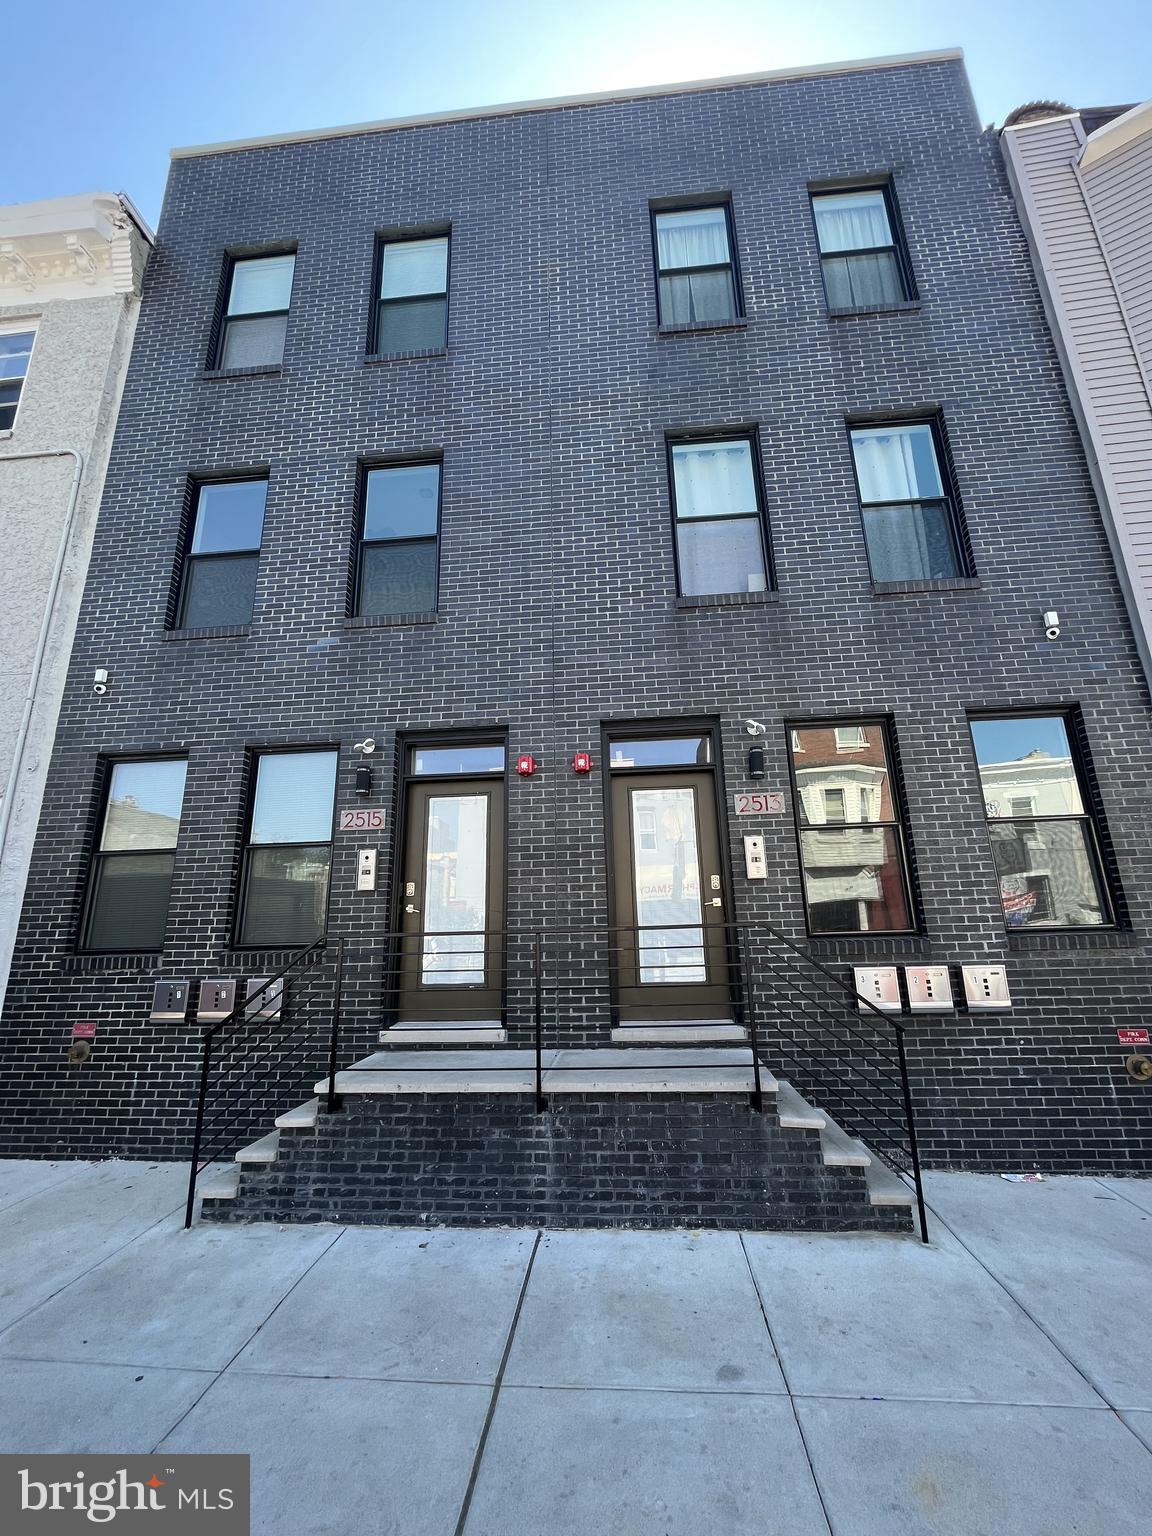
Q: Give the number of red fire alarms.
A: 2